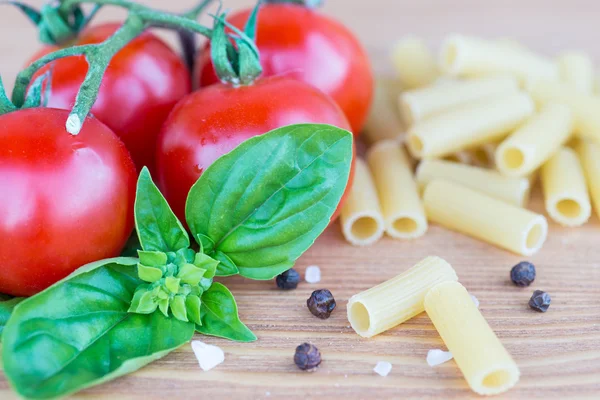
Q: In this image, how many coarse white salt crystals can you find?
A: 5